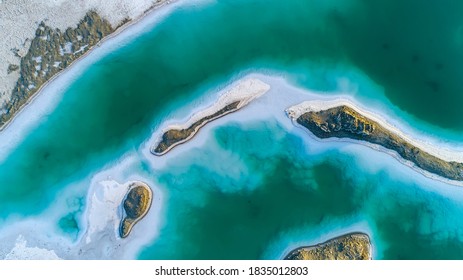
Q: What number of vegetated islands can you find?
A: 4